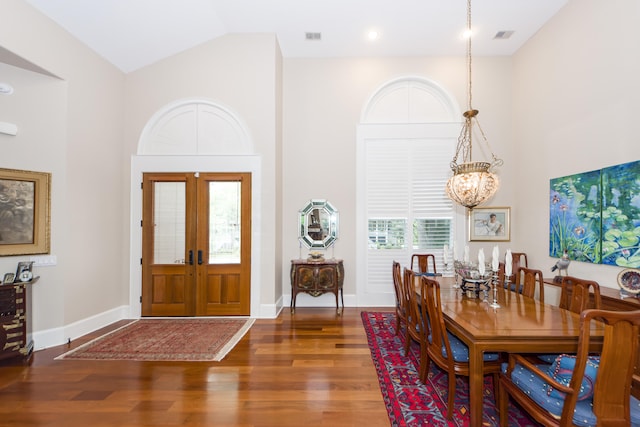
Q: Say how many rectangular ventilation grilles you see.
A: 2